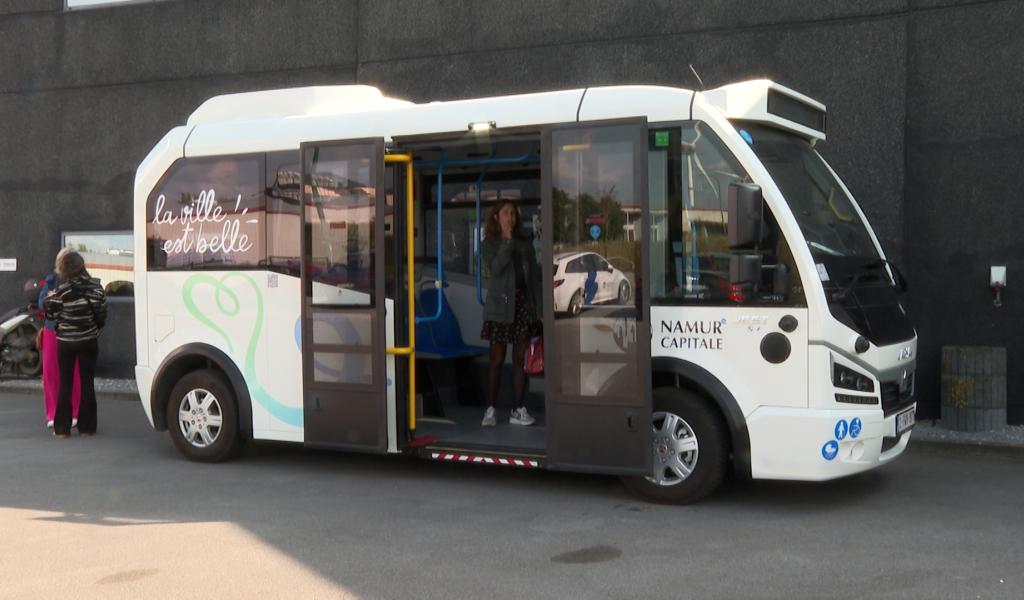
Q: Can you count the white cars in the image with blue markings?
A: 1